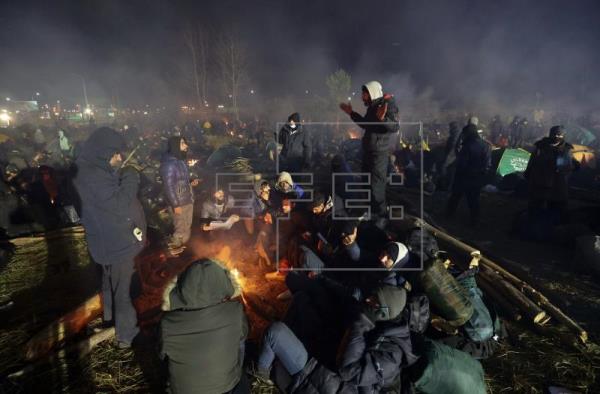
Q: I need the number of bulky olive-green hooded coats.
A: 1